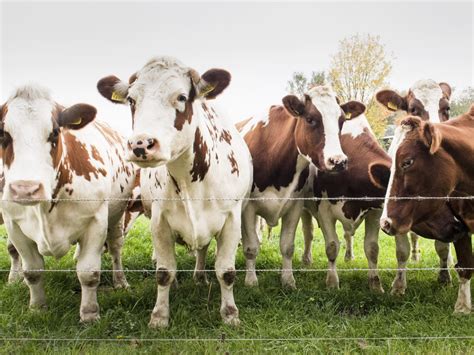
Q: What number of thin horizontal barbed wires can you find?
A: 3